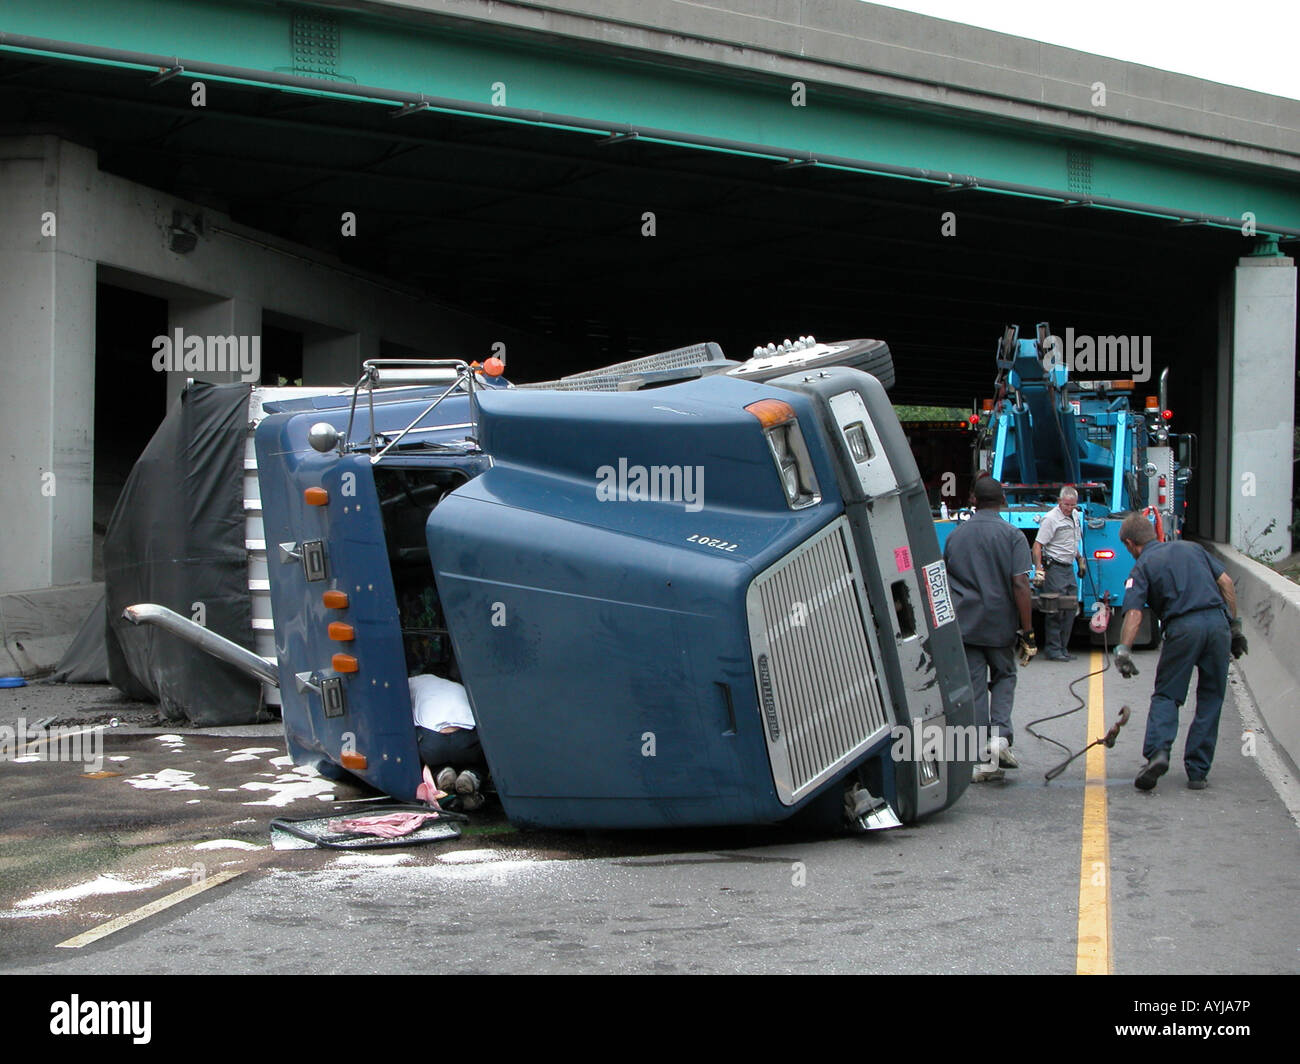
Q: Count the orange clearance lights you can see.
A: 5